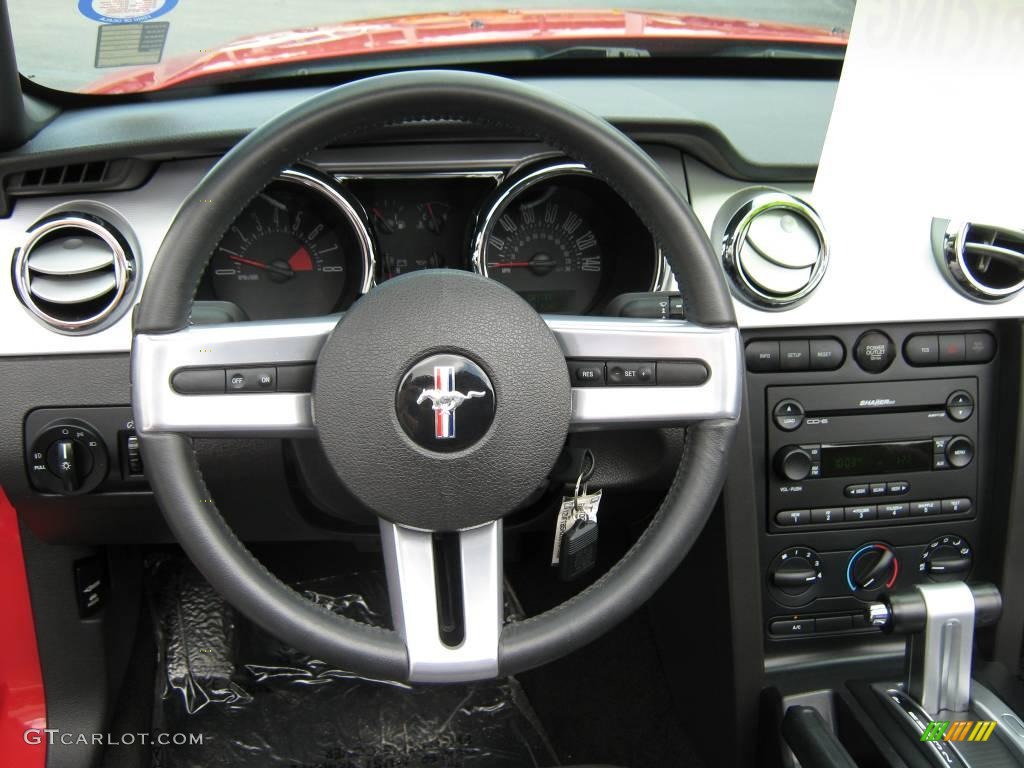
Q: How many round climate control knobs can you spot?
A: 3